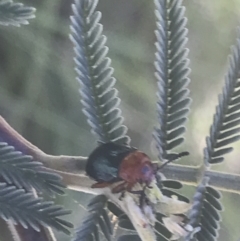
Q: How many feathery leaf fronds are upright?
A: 3